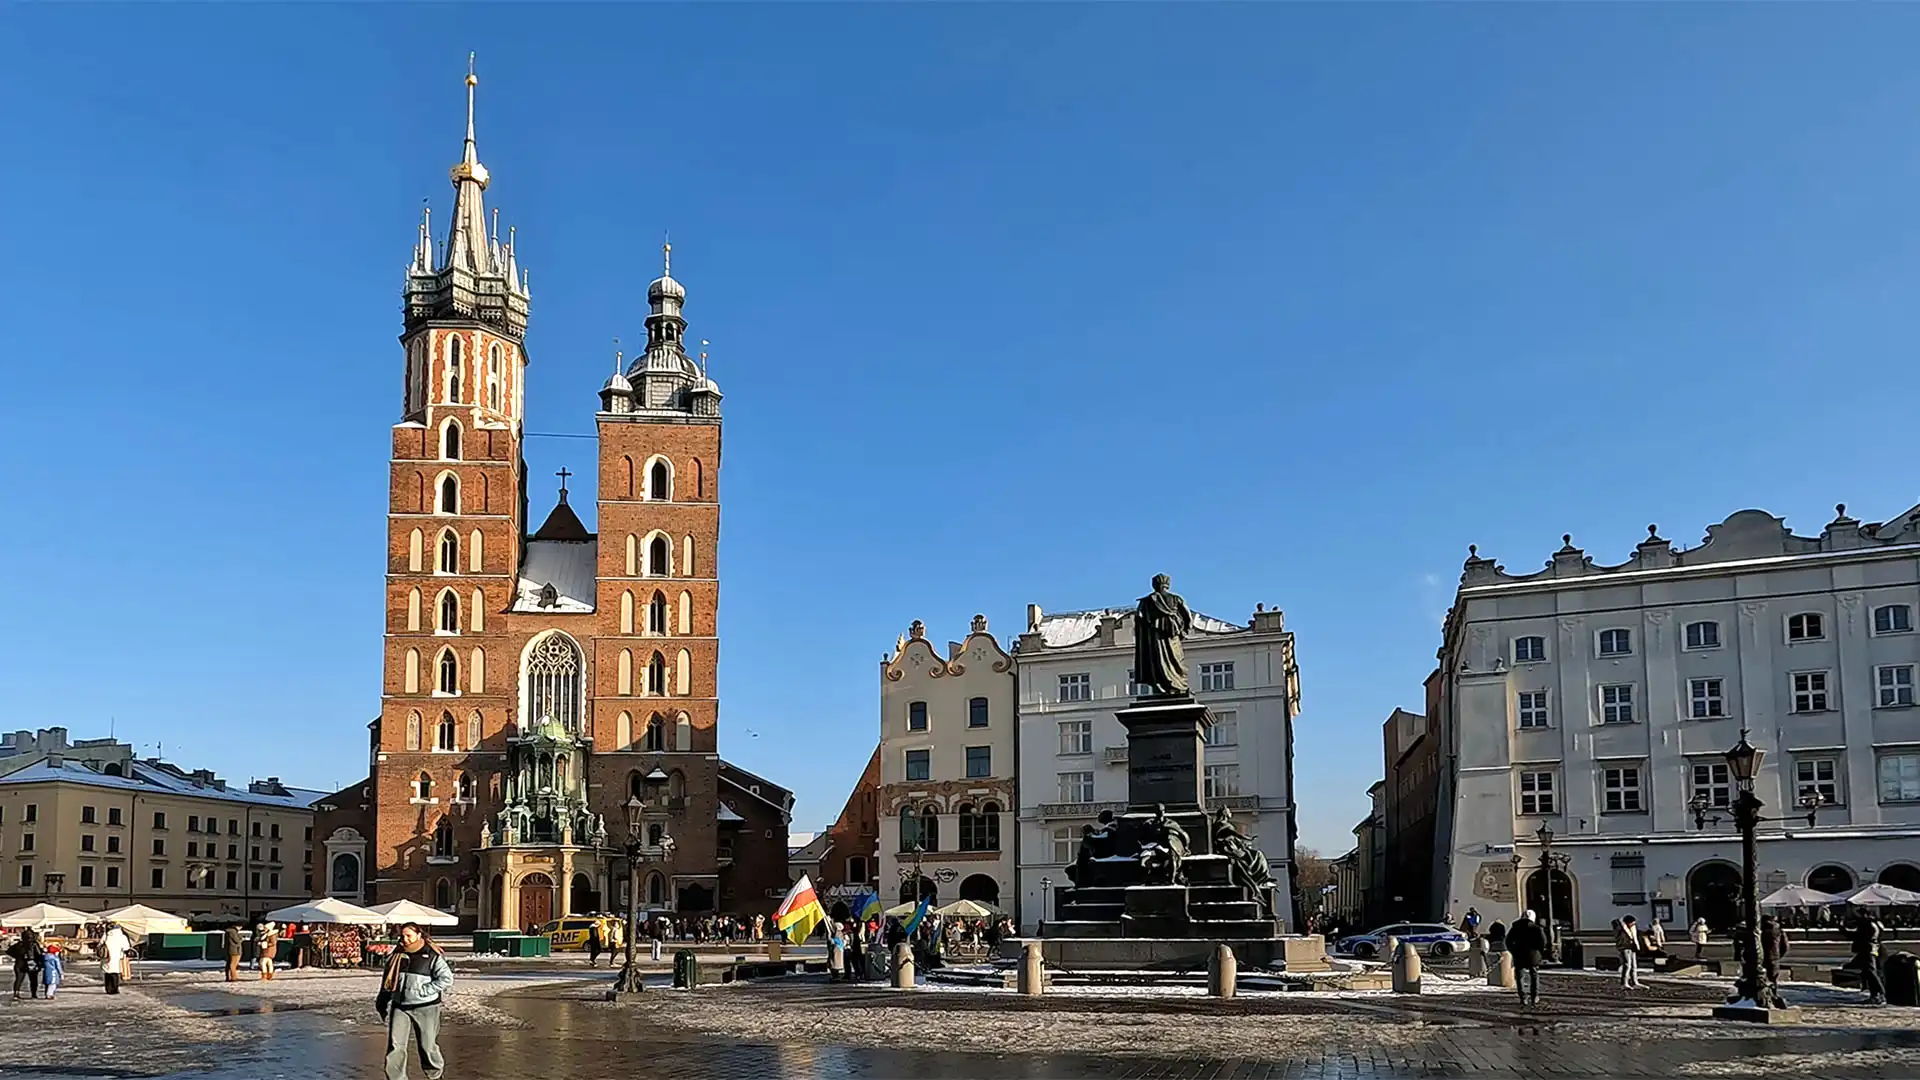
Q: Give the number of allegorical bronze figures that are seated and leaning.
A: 3